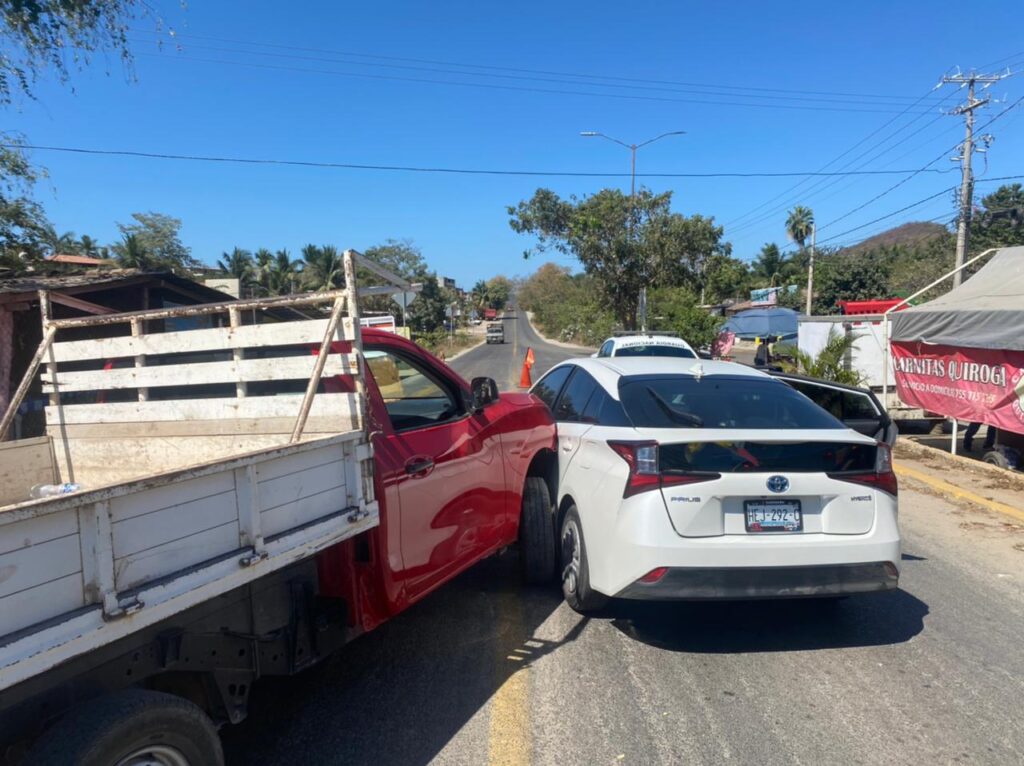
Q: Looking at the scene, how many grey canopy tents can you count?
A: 1